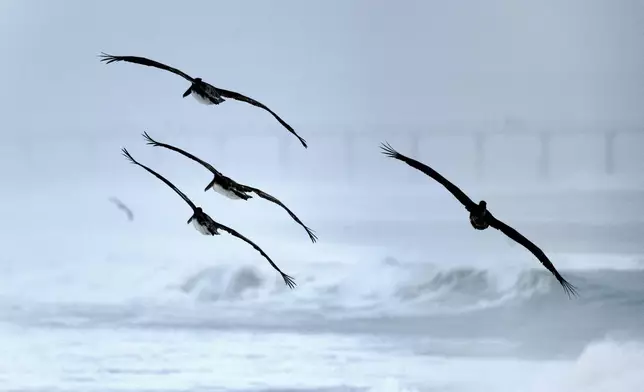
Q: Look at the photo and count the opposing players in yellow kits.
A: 0